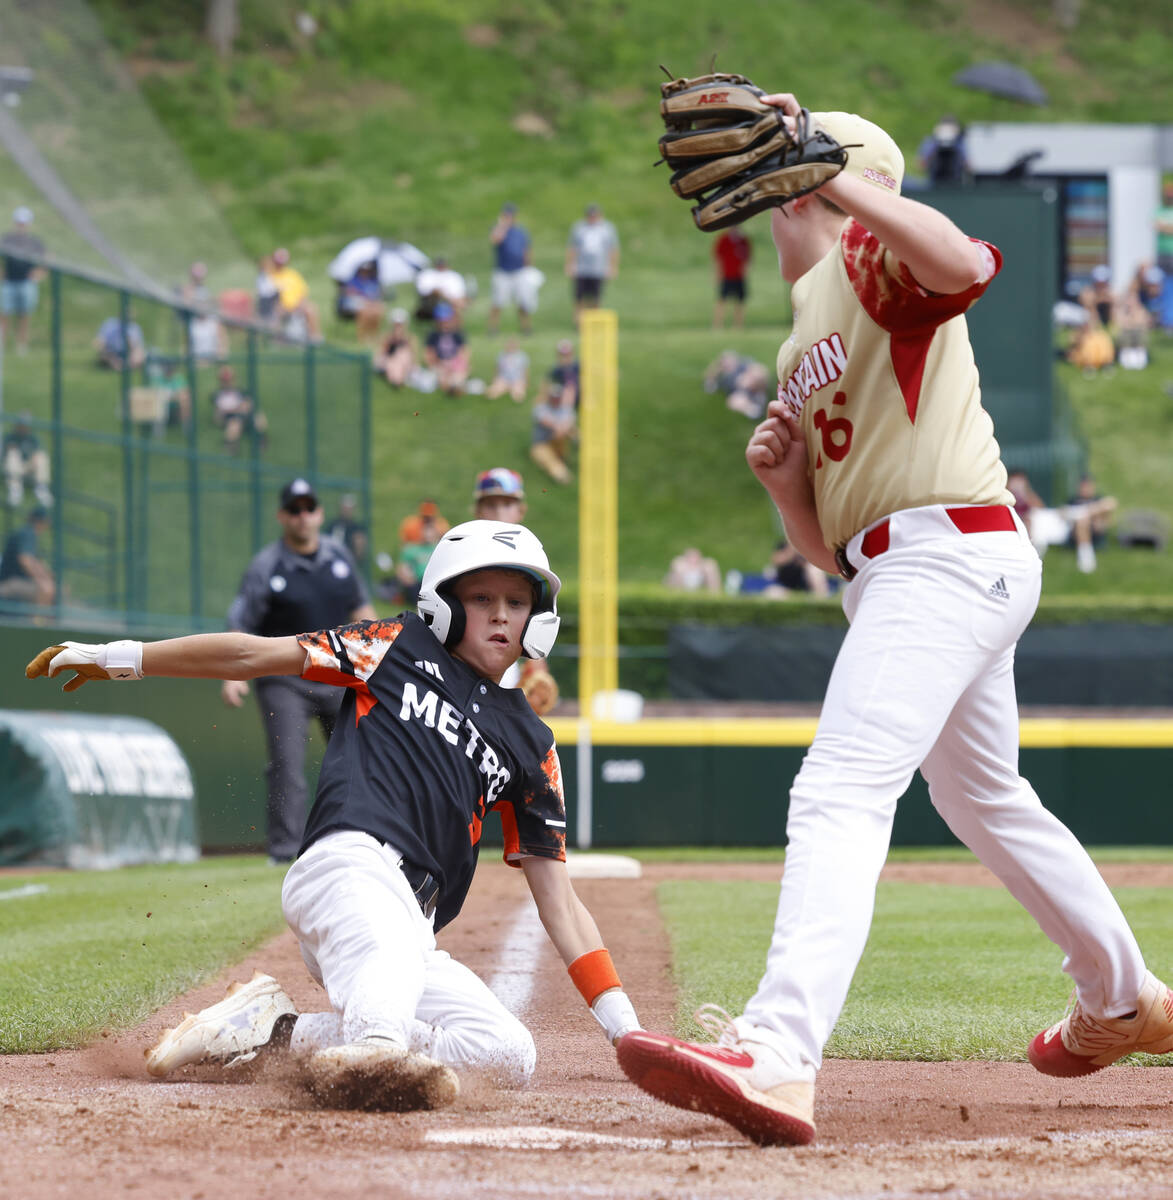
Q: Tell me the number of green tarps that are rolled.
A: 1